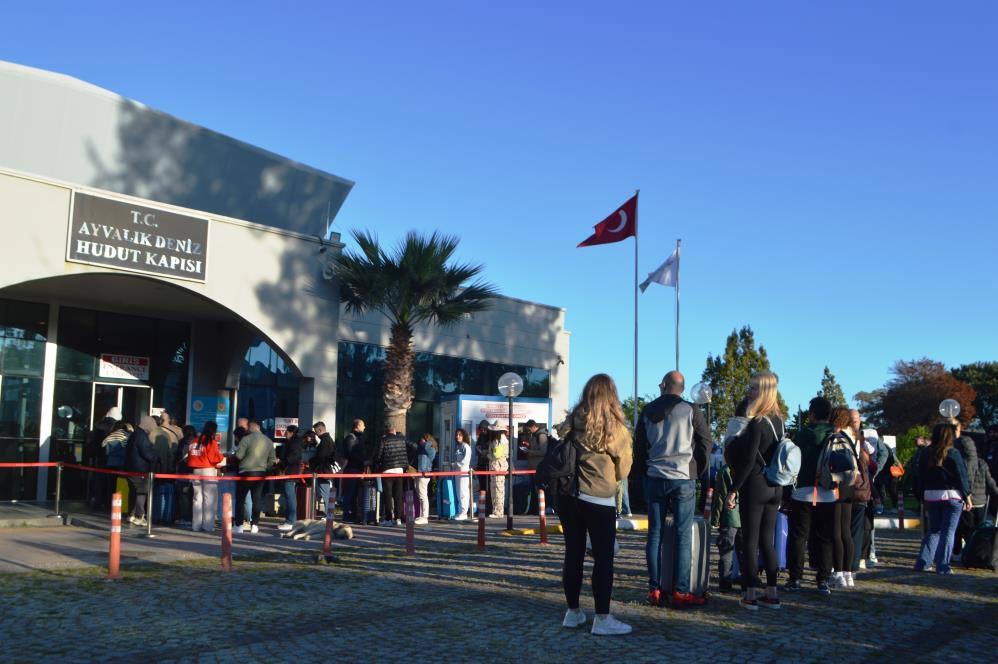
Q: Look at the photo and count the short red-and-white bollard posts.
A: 8